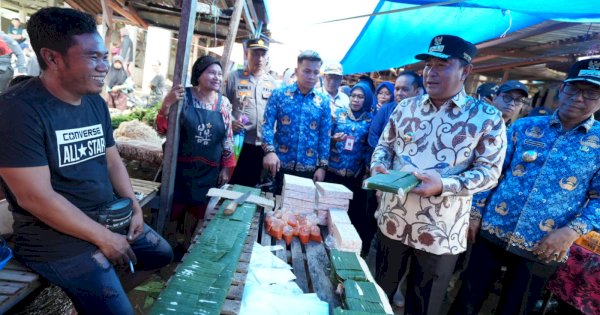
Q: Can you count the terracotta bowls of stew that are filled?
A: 0